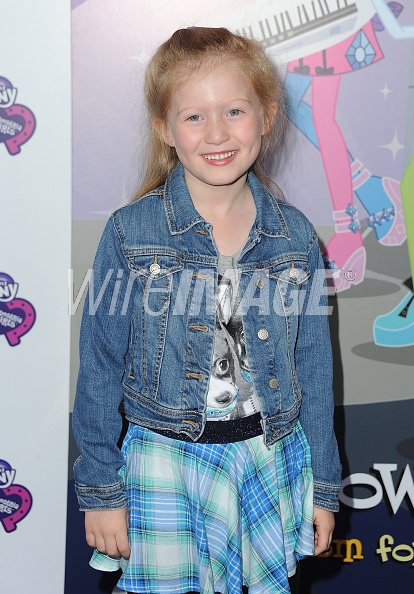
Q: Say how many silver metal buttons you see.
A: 5